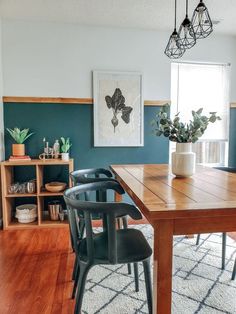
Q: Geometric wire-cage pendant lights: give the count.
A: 3